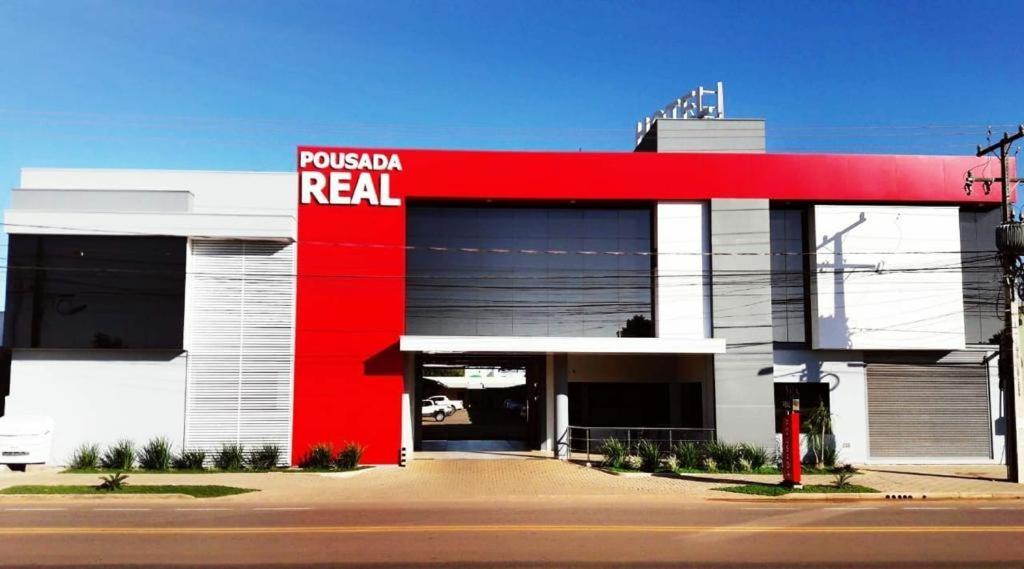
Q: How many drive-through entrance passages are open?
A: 1